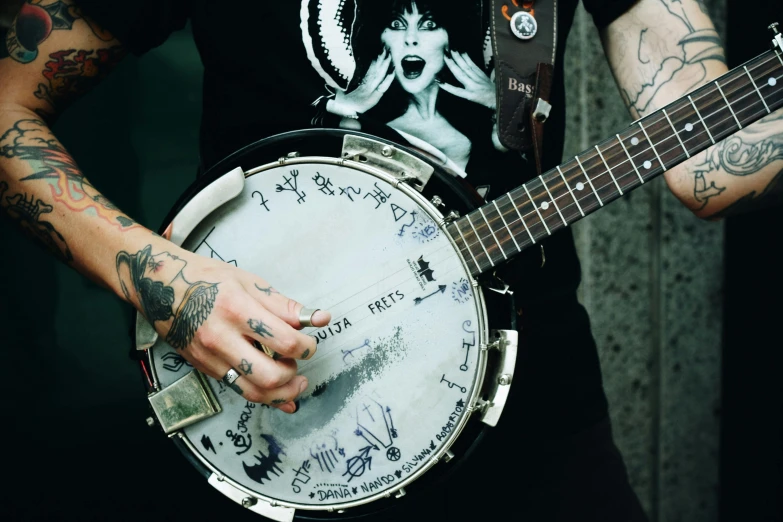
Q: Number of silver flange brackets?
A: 3